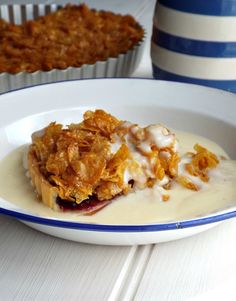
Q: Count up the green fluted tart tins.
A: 0